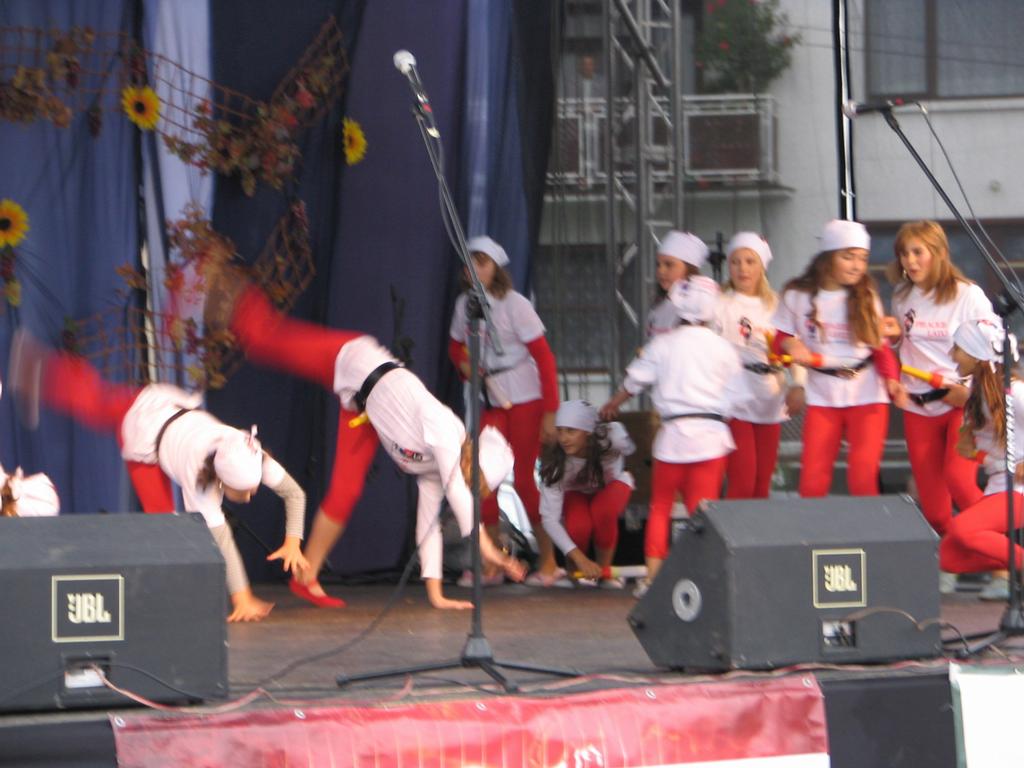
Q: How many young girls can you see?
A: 11